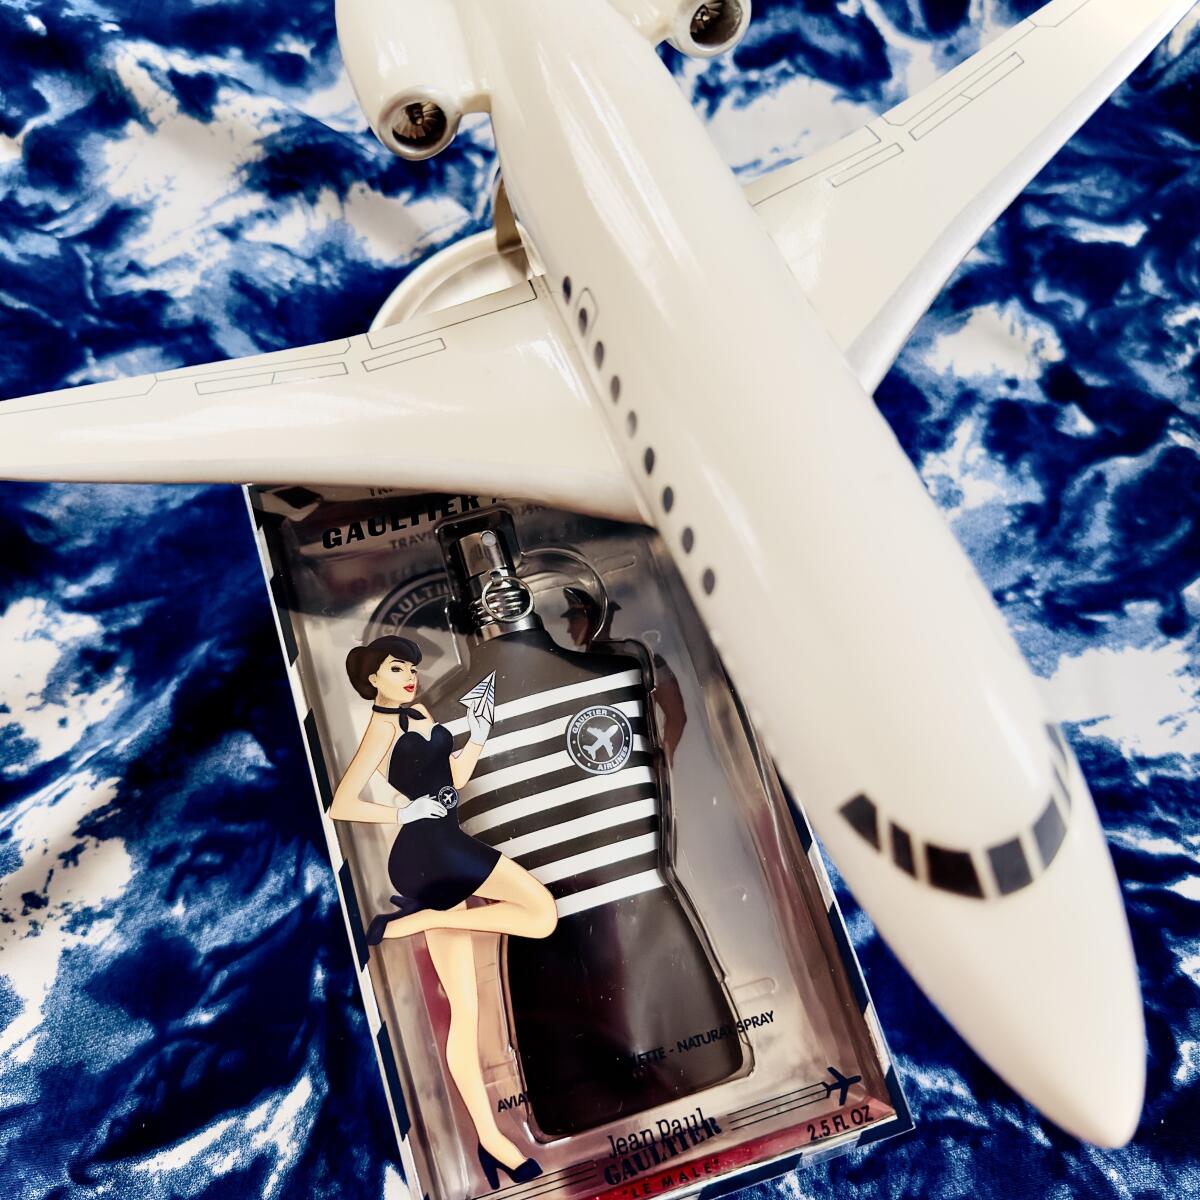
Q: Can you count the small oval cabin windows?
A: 9